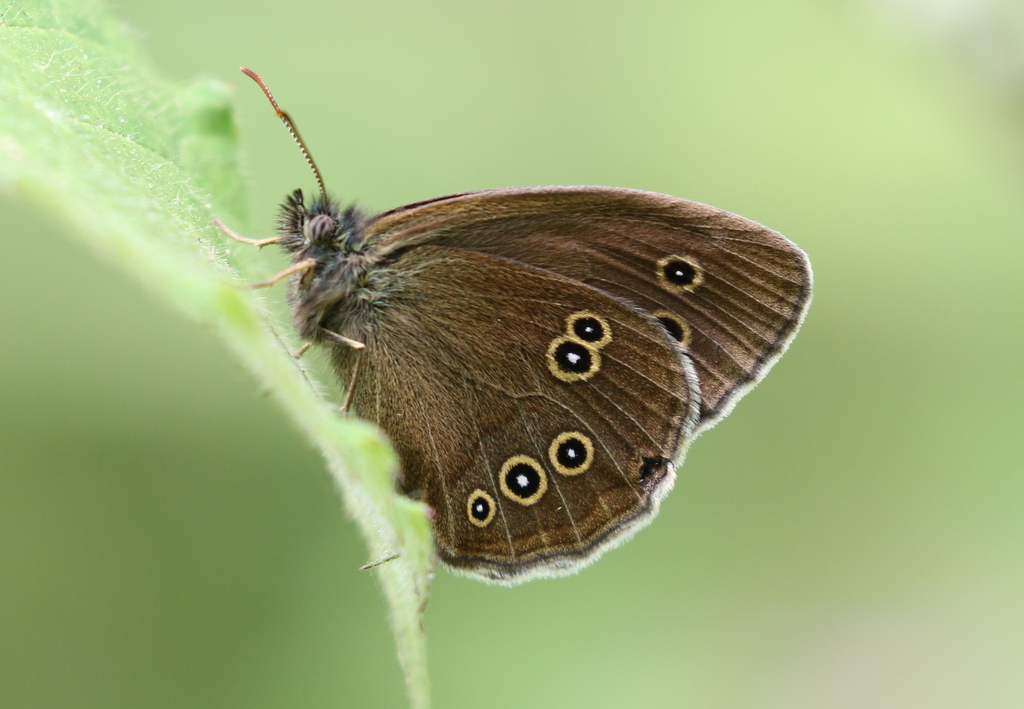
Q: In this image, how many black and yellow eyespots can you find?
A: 7